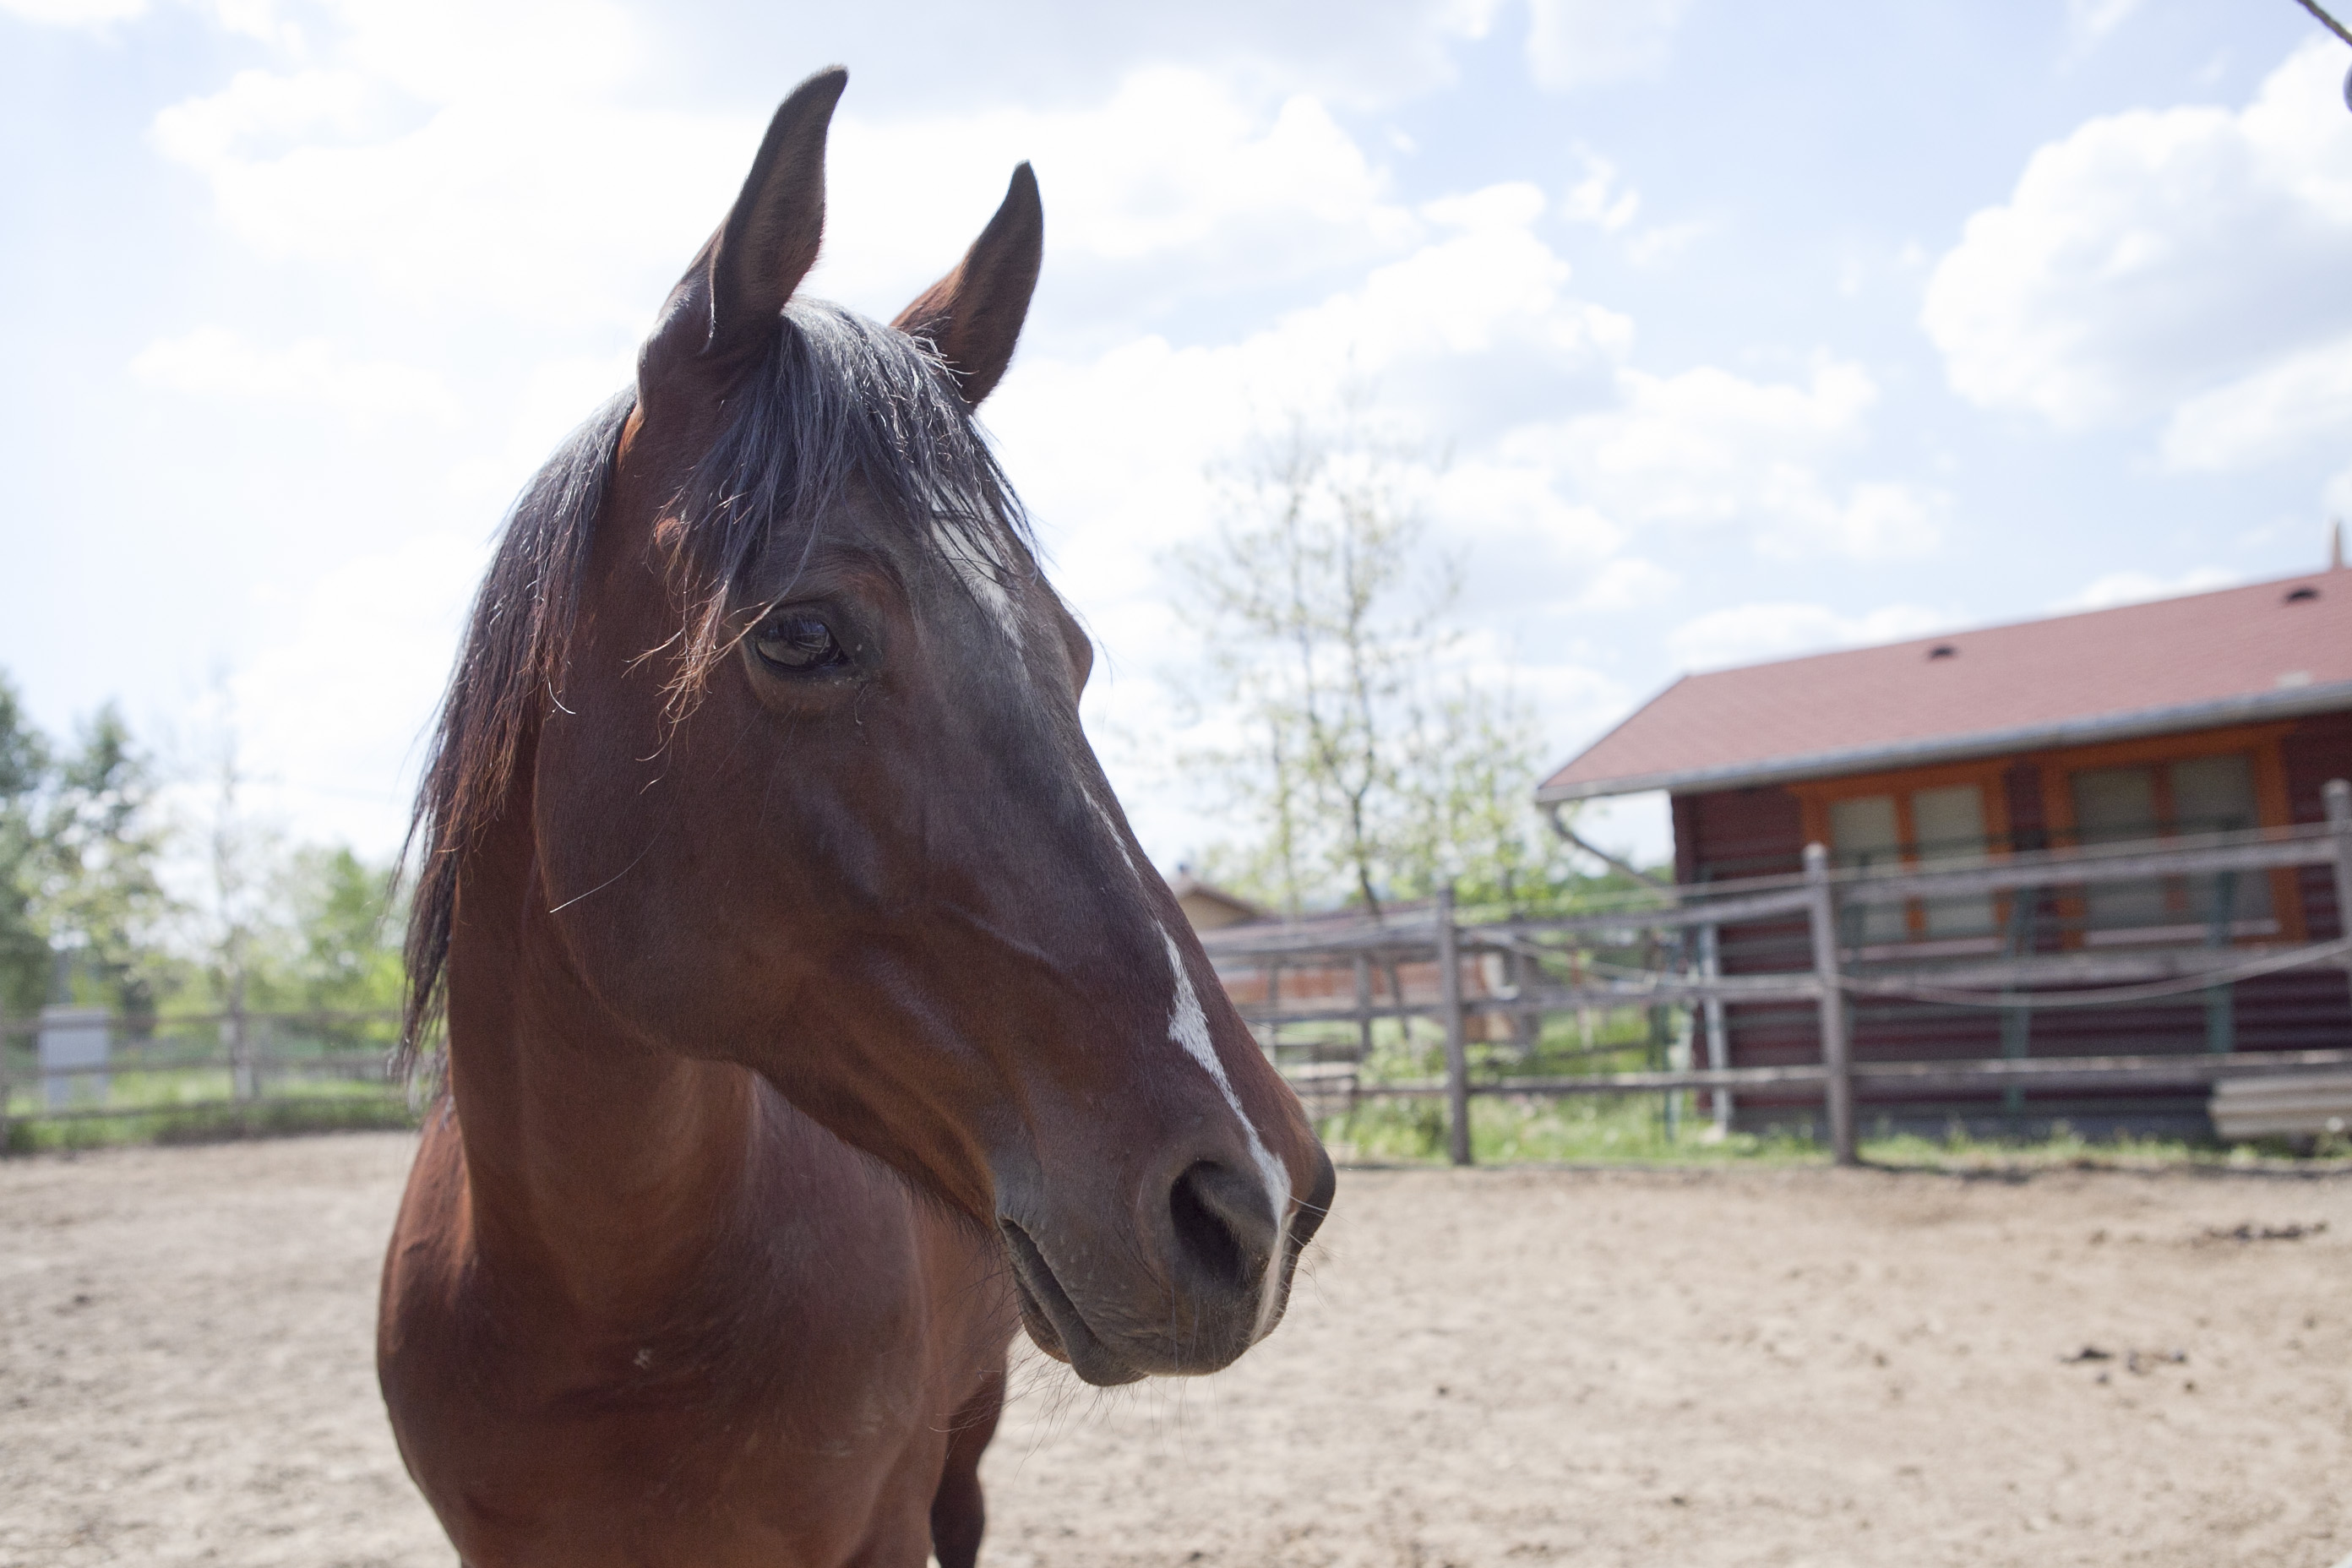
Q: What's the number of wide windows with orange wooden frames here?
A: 2